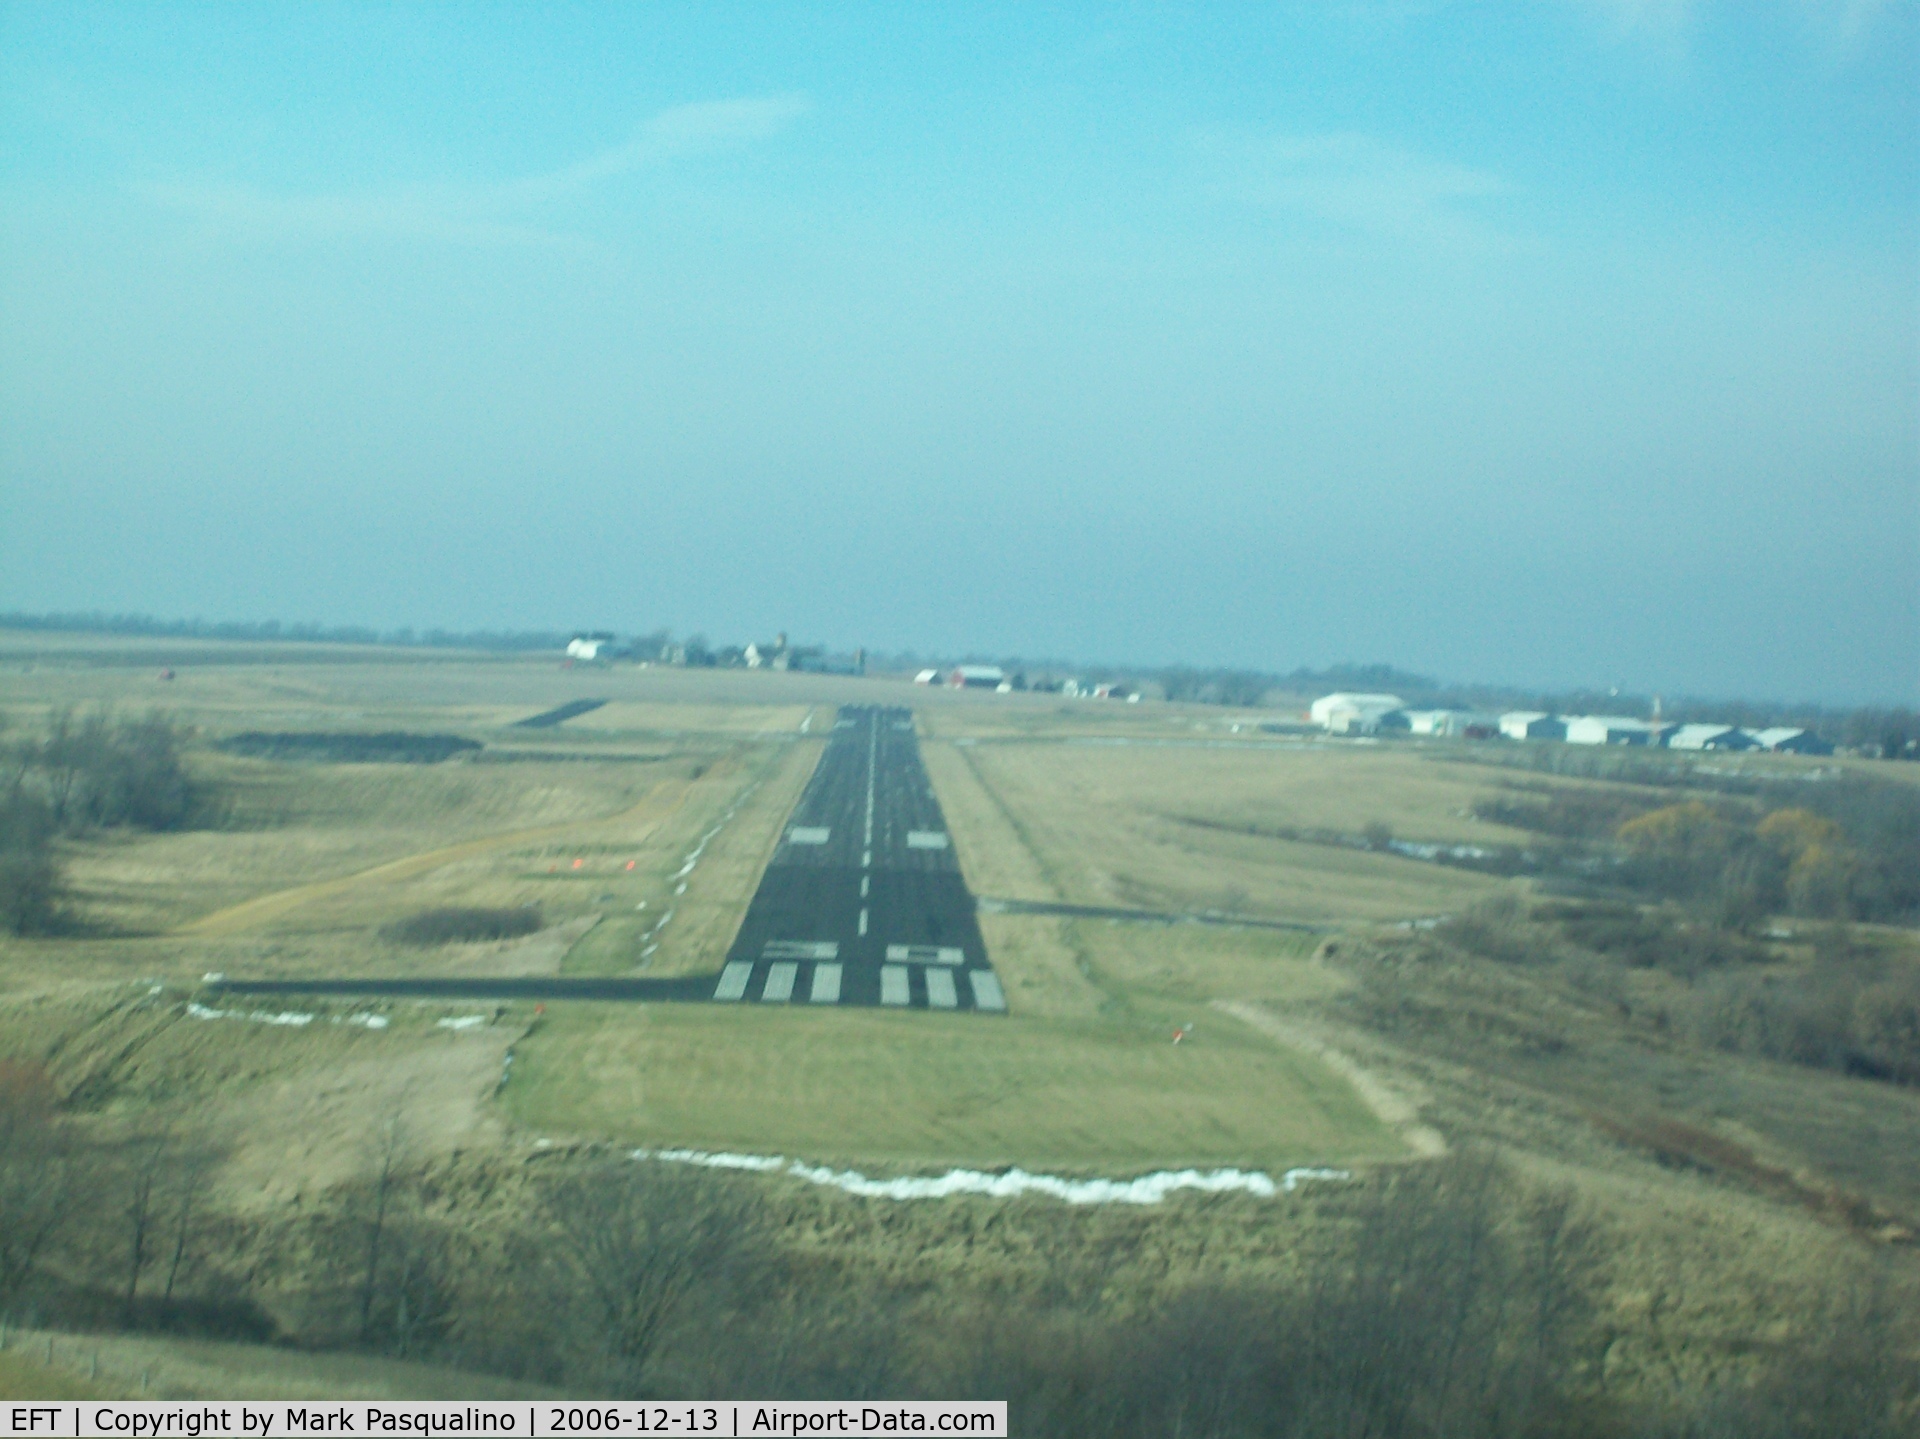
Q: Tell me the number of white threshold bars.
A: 6